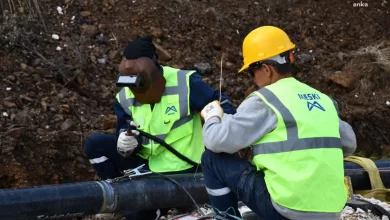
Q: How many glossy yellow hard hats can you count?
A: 1